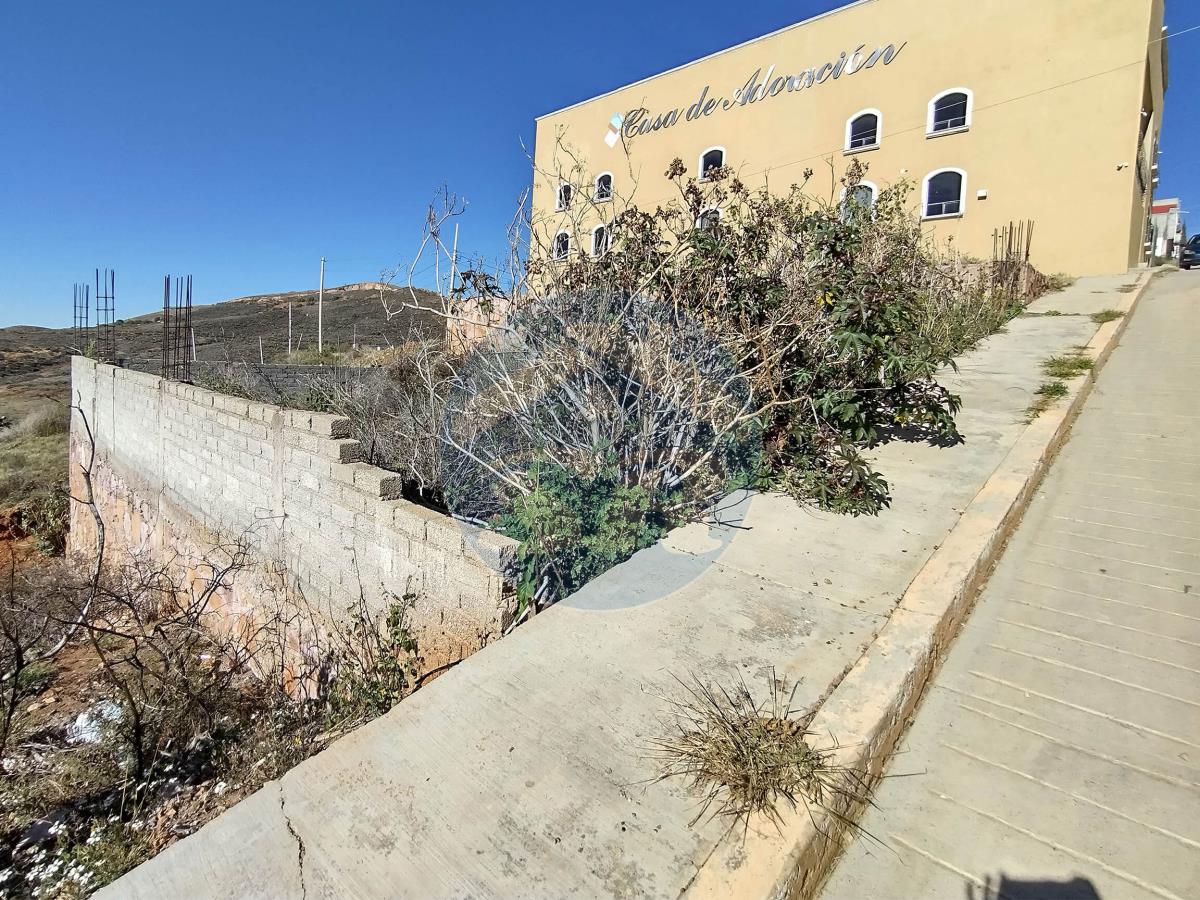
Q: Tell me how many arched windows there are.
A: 10